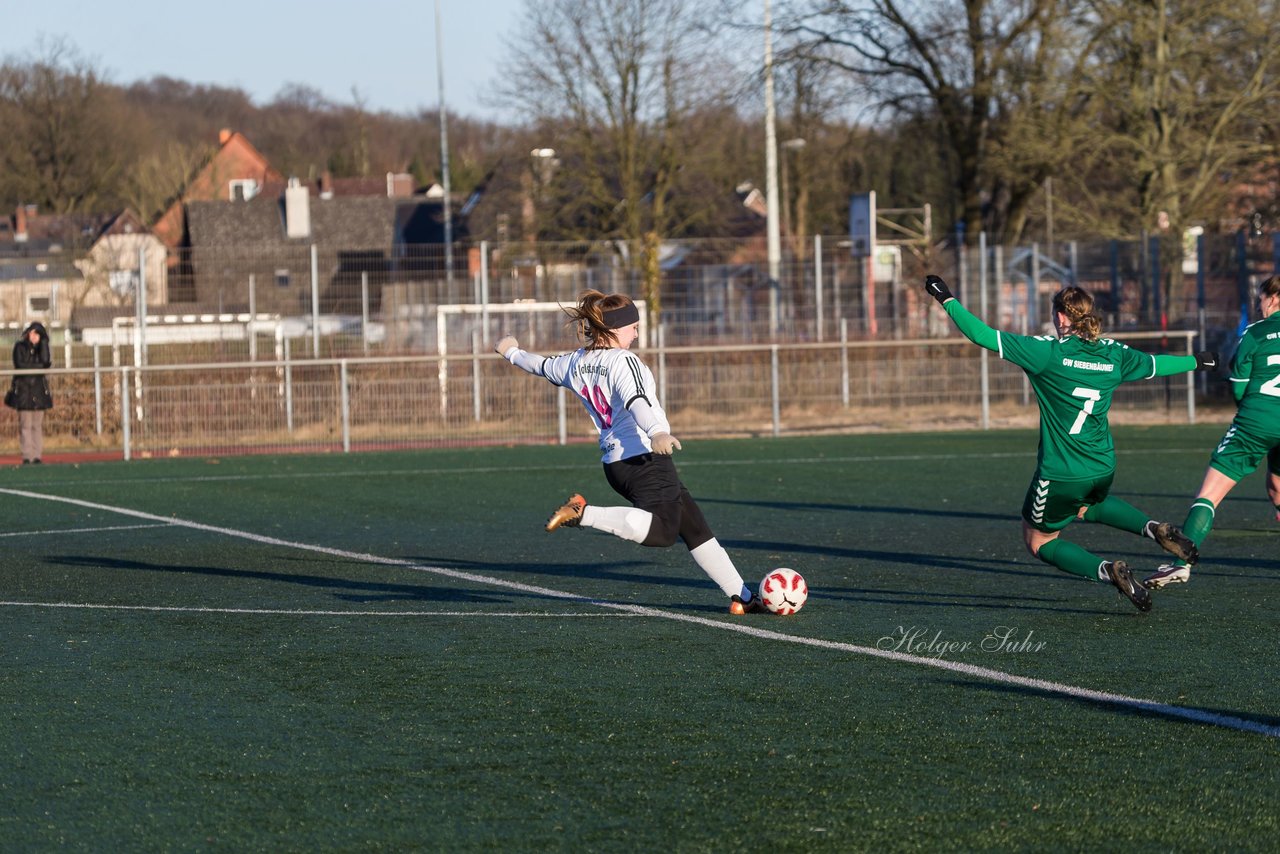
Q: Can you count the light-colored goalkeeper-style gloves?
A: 2